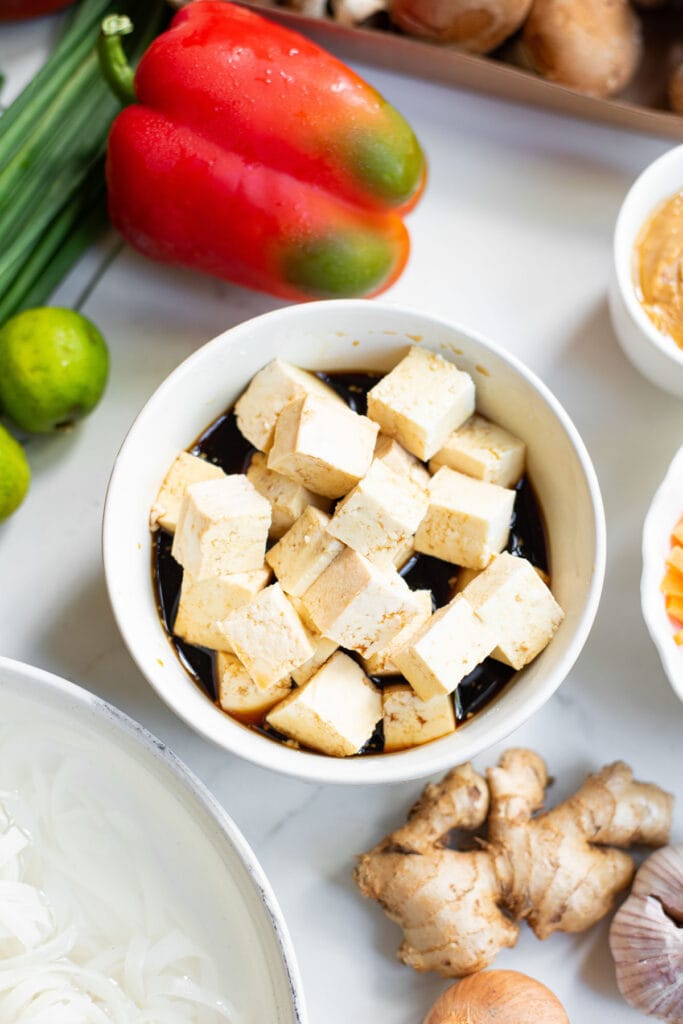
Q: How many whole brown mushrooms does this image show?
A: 2